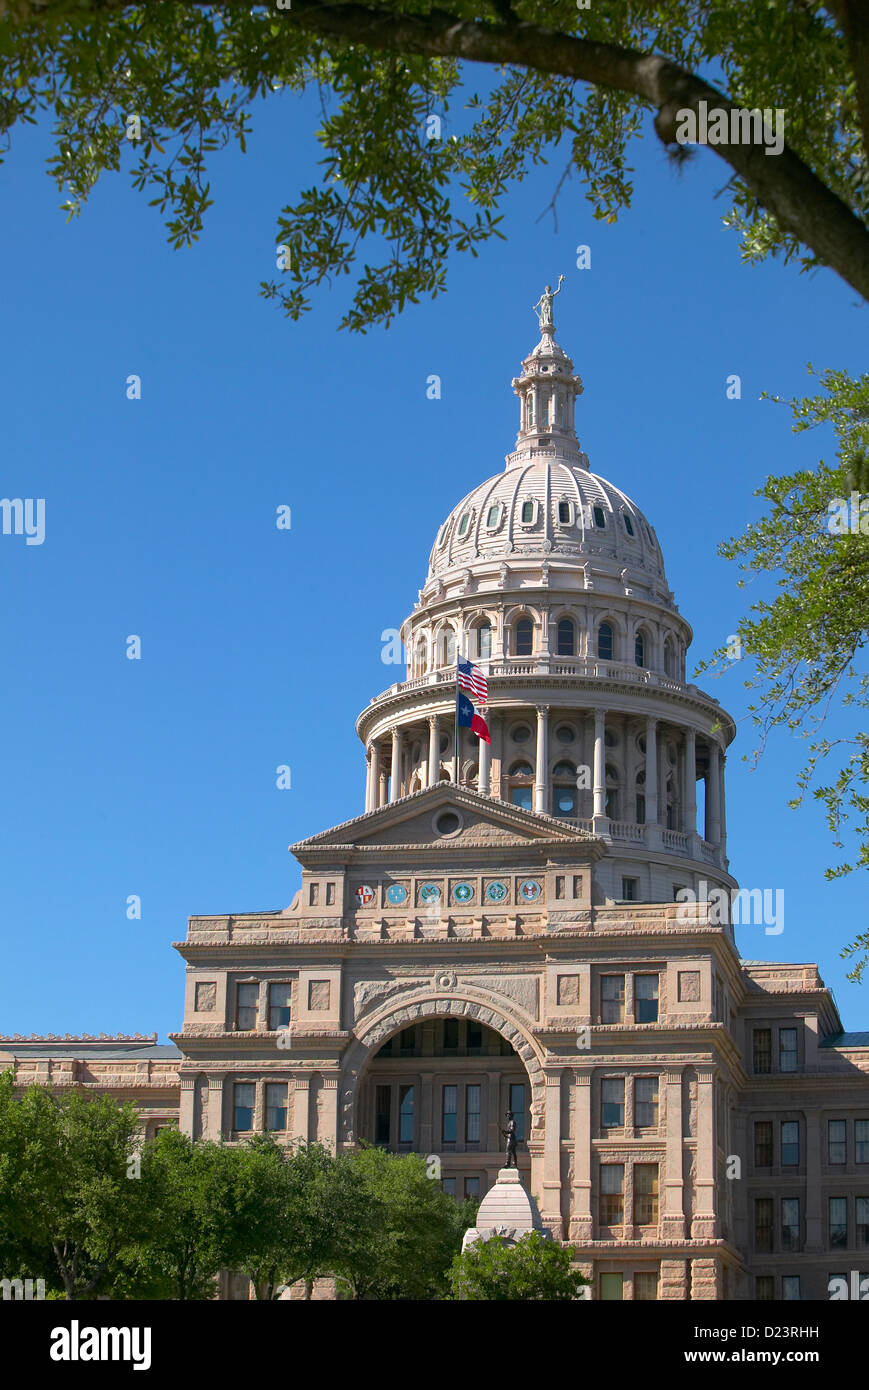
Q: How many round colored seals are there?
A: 6